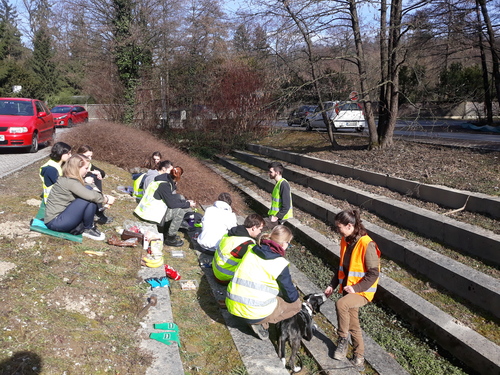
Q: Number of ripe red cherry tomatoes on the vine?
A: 0